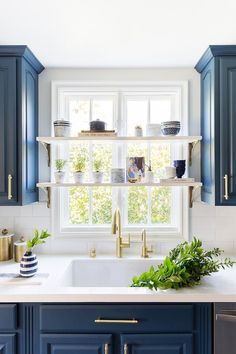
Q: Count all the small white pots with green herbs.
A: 3